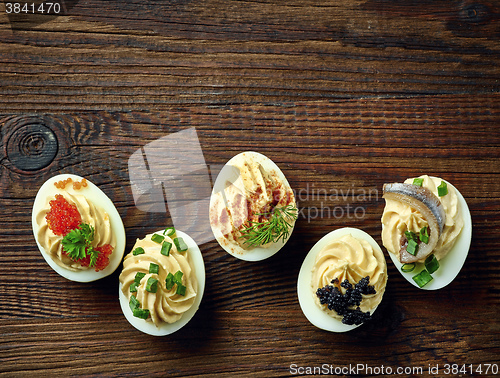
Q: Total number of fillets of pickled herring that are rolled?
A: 1